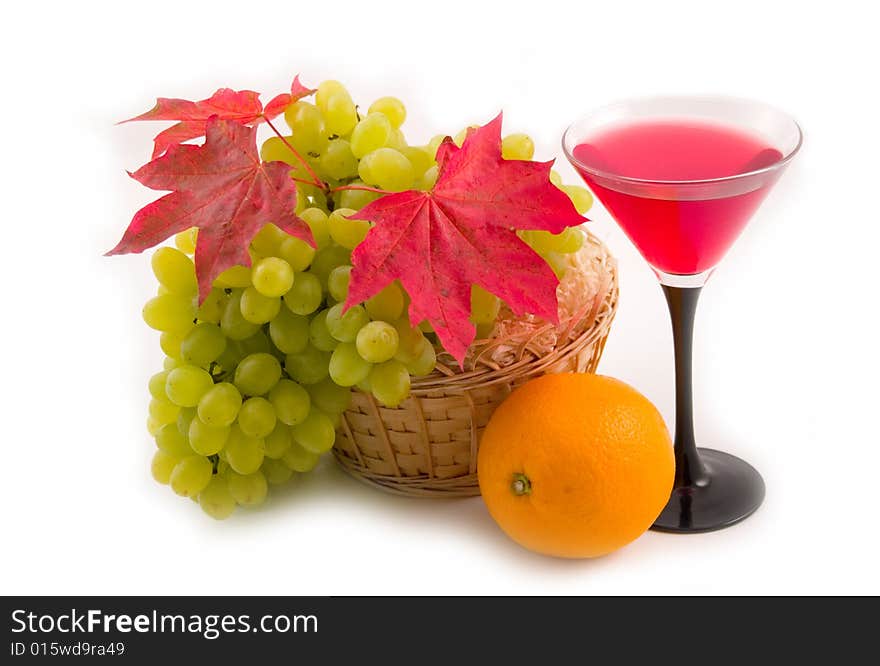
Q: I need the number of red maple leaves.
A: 3